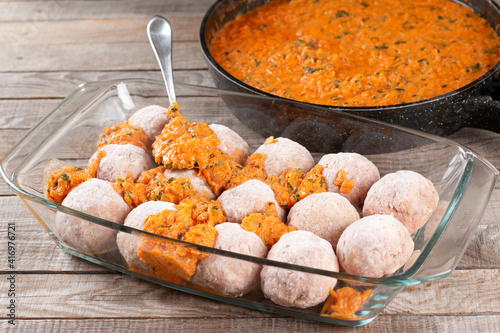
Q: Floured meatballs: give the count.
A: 14